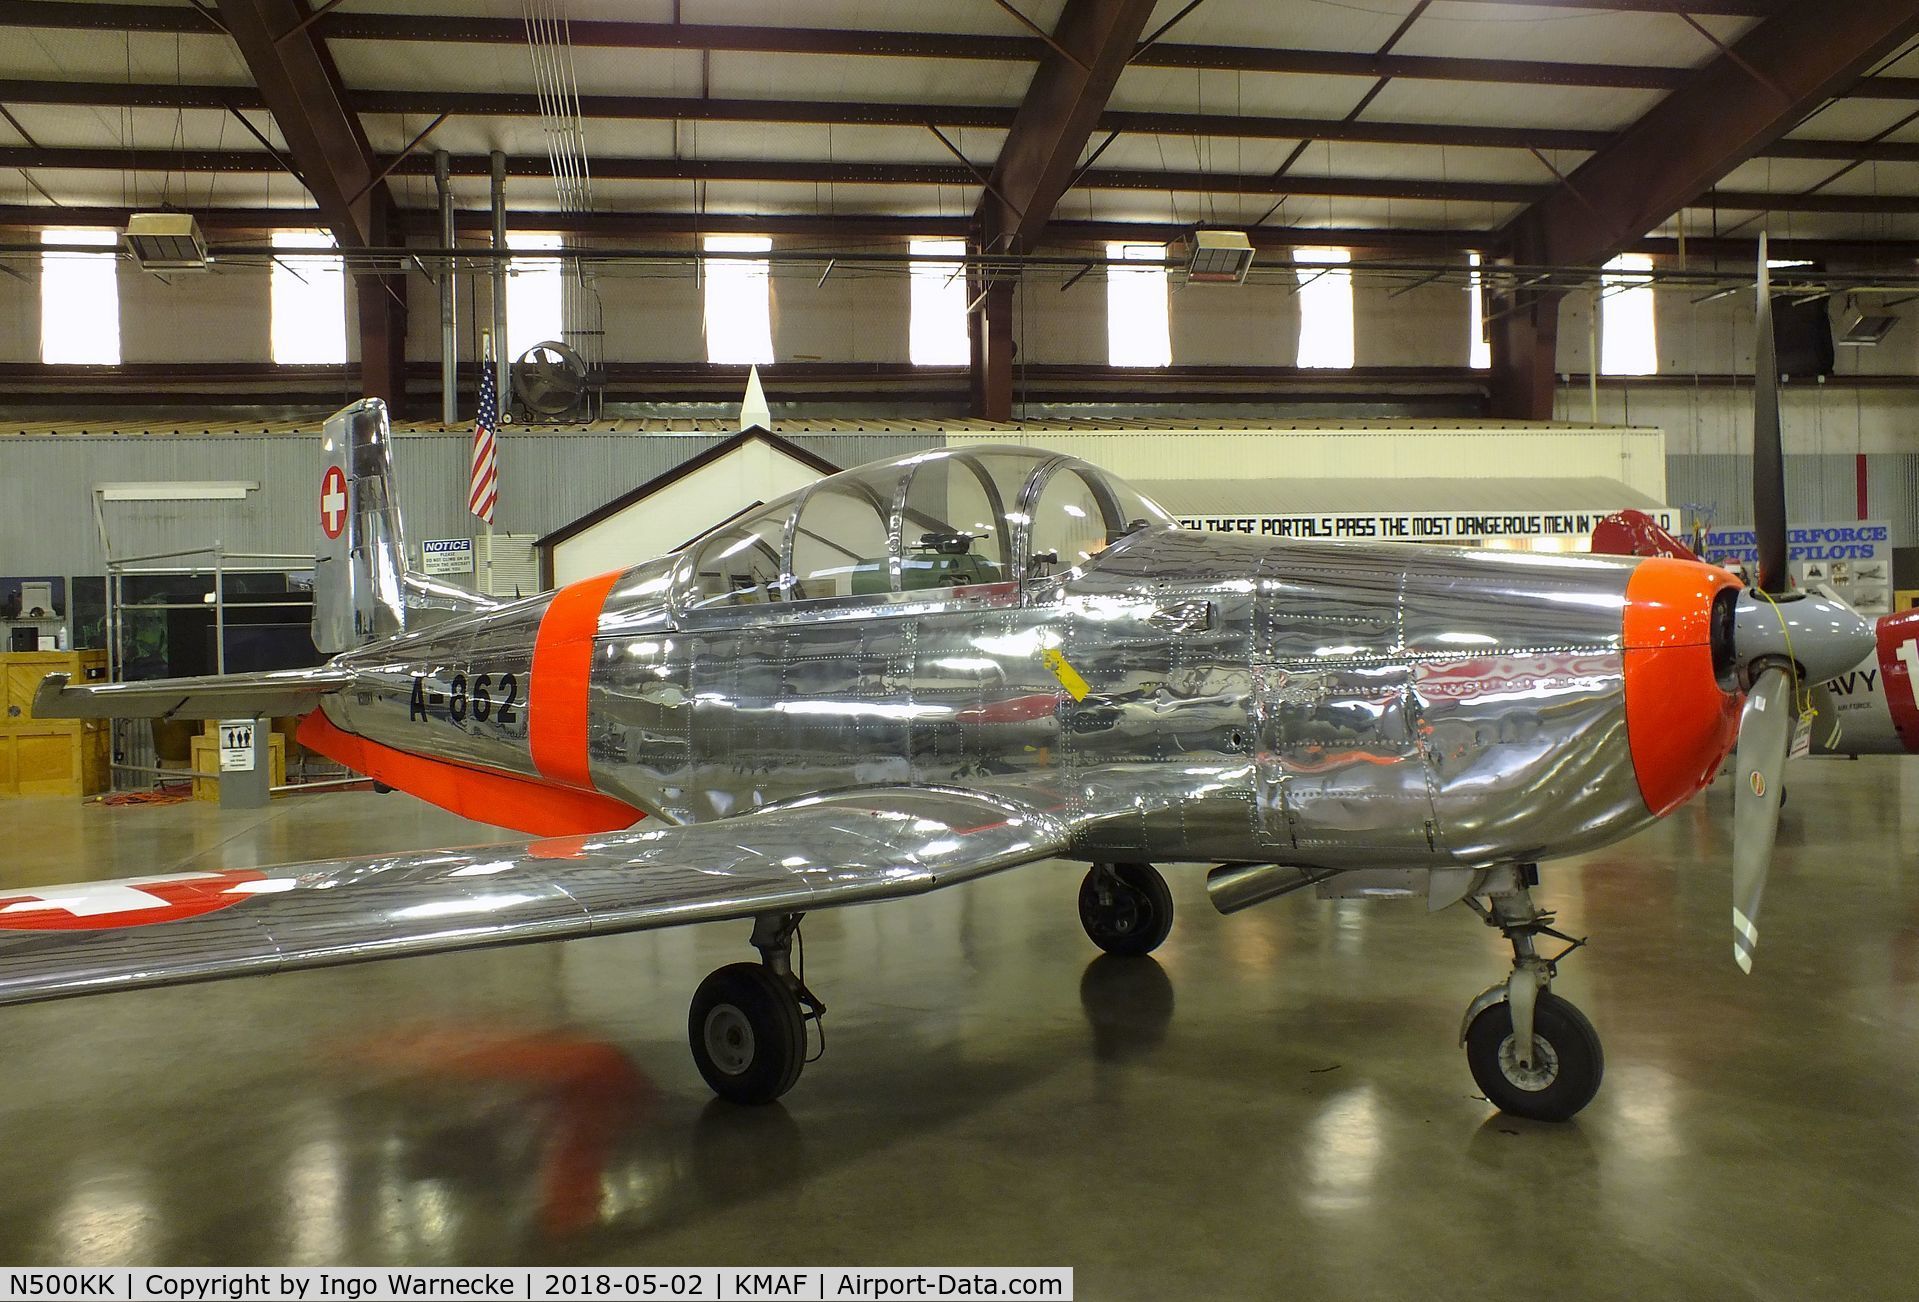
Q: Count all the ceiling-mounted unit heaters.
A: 3